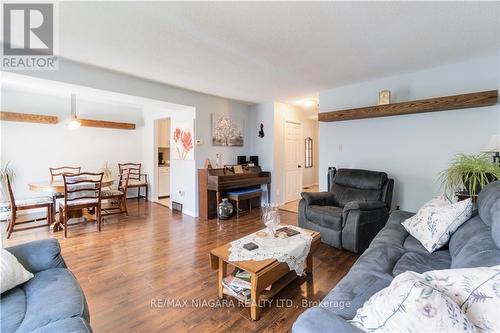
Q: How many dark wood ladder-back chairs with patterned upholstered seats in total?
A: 5